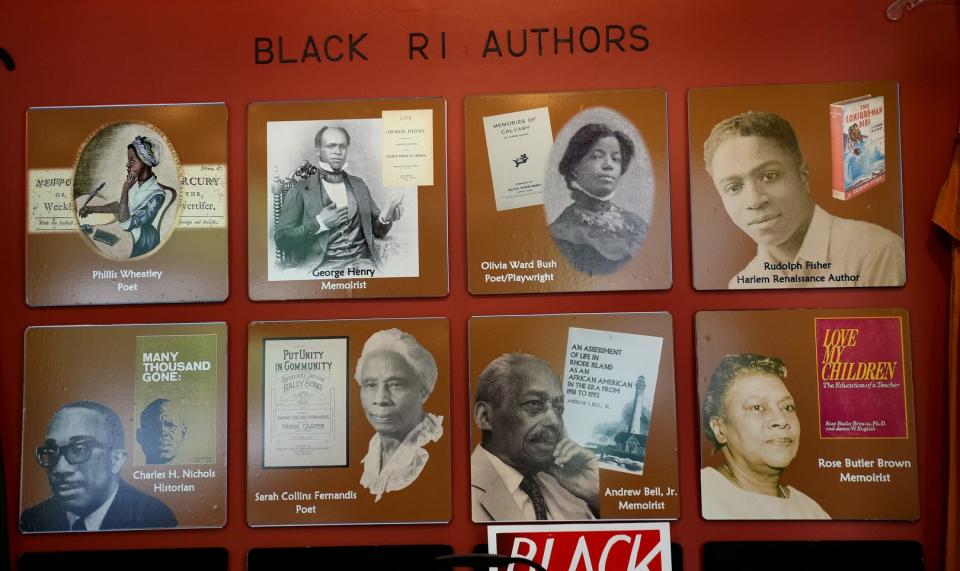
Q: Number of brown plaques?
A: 8